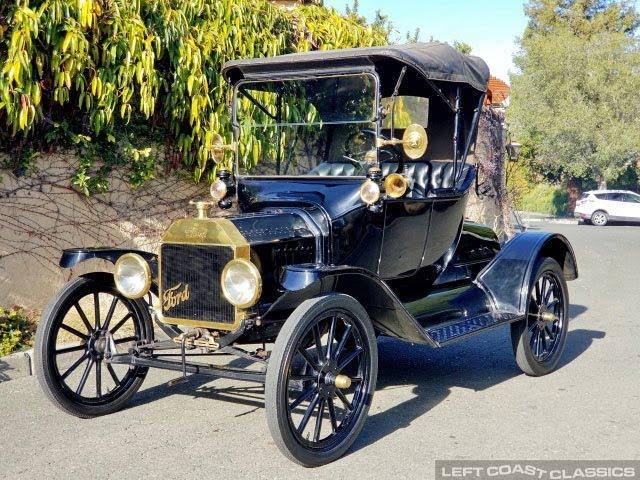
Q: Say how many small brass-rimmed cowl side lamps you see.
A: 2